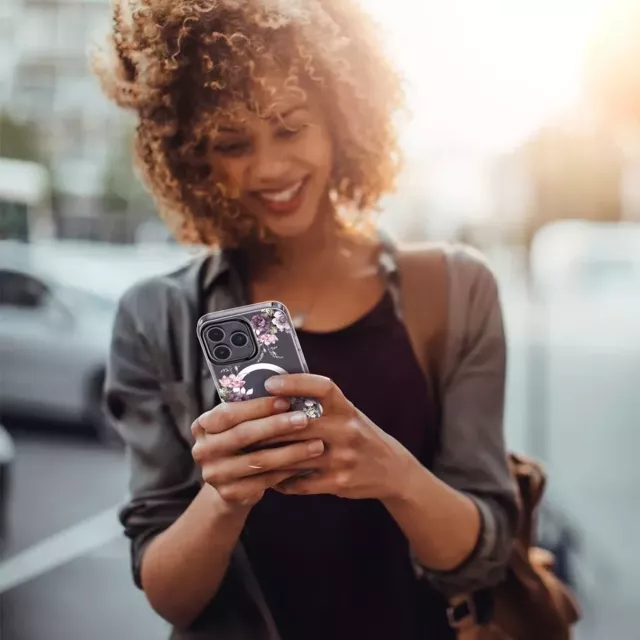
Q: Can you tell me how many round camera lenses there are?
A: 3